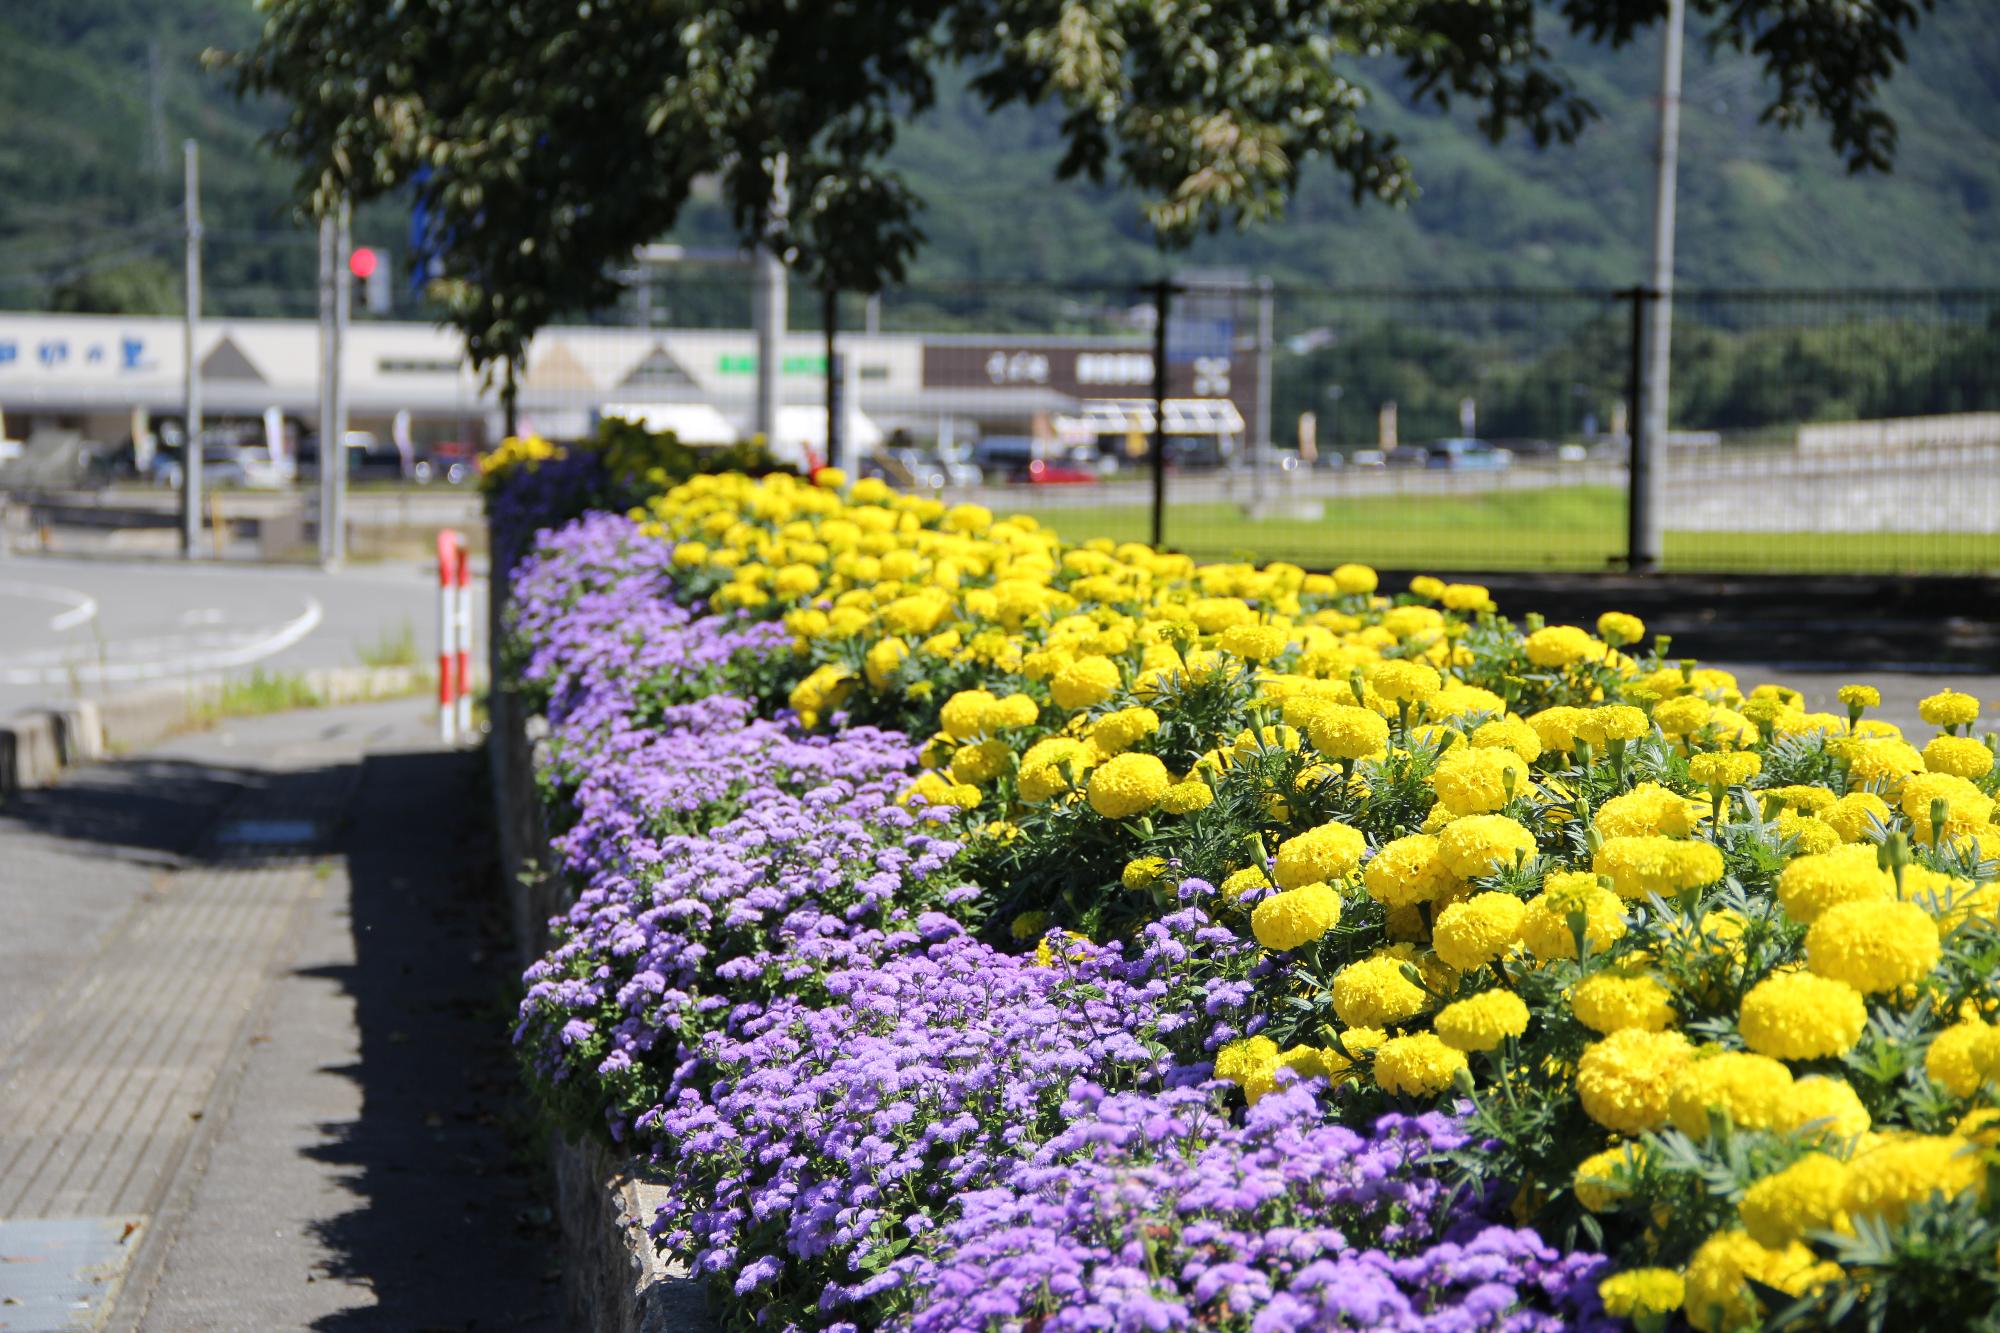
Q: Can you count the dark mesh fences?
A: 1